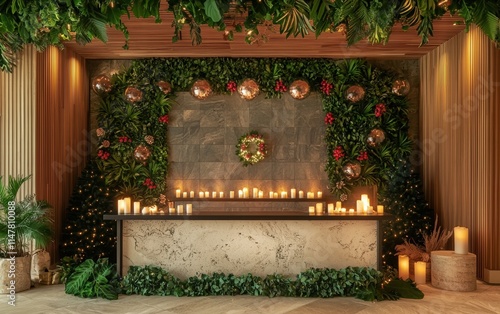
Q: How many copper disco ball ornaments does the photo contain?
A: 11